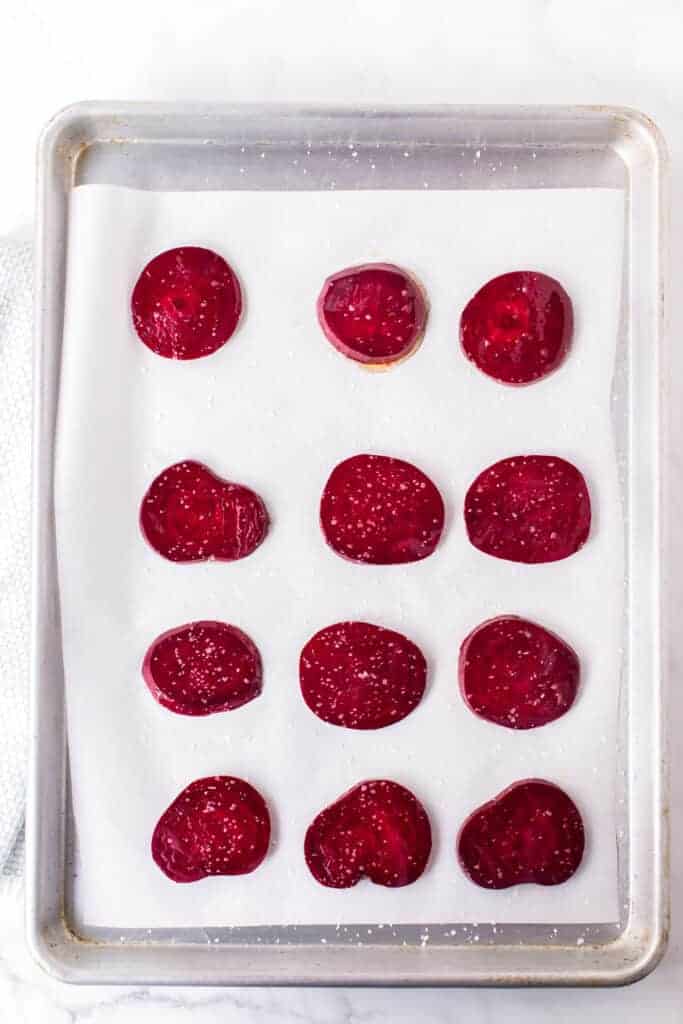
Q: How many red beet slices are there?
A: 12